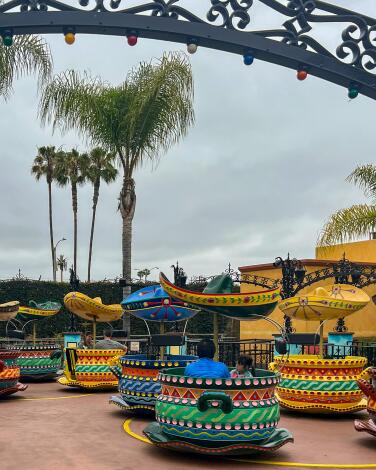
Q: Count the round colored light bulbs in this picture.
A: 7